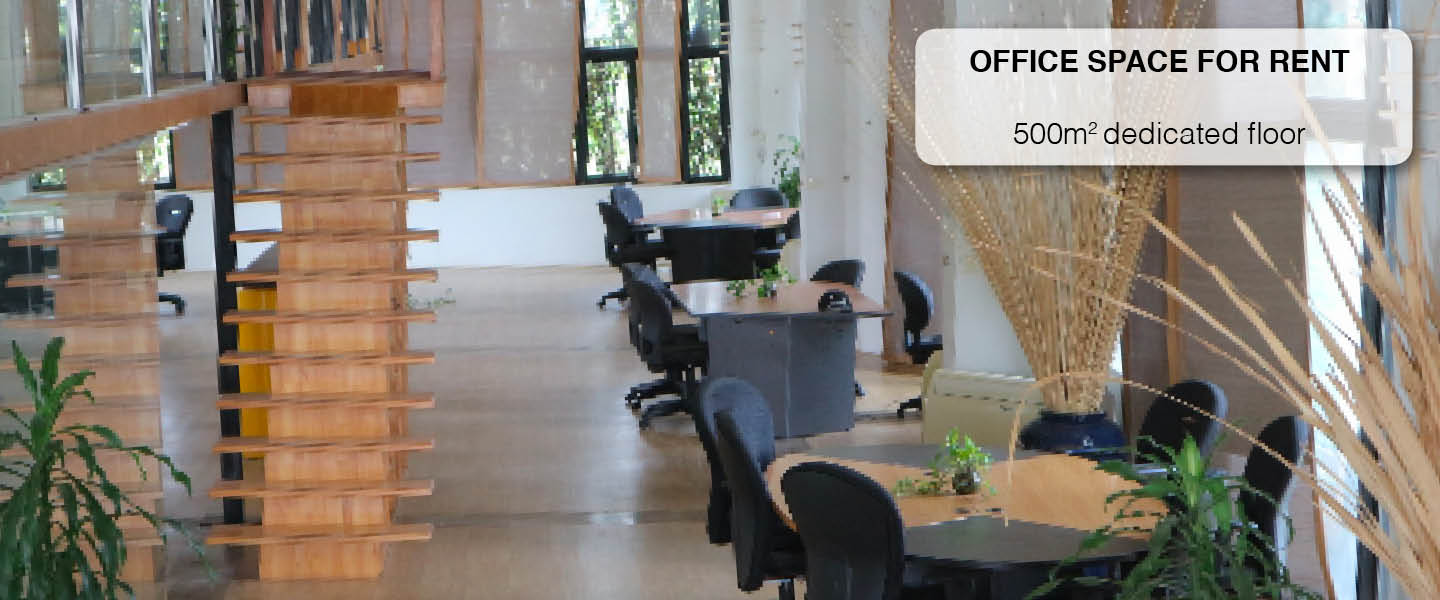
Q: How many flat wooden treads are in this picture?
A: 11